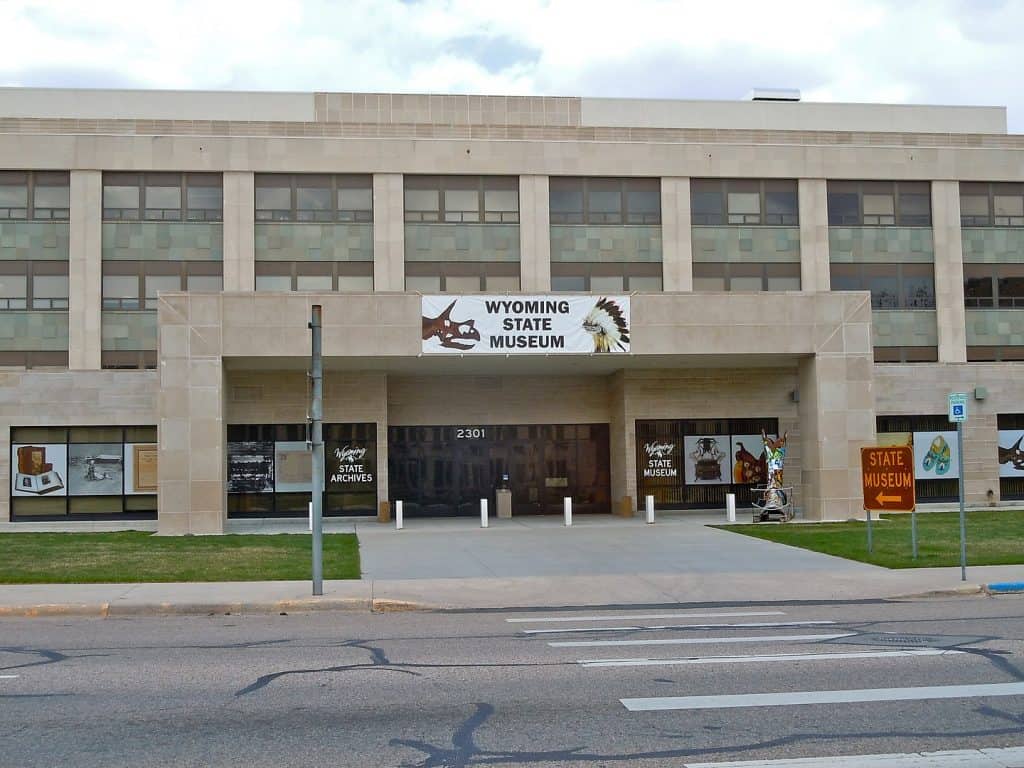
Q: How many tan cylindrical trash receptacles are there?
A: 2